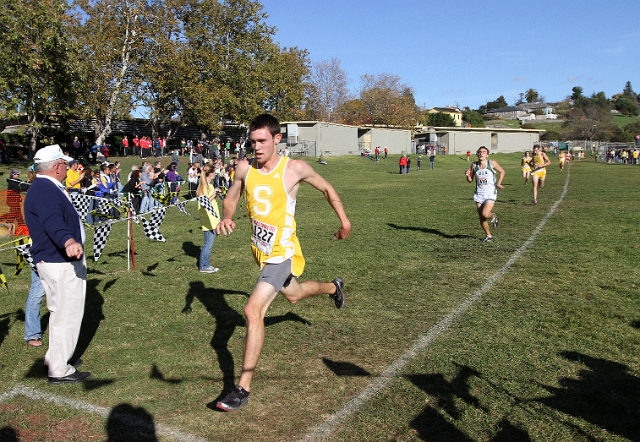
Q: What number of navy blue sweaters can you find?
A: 1